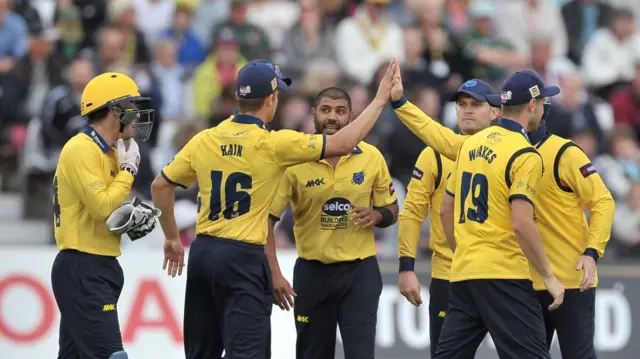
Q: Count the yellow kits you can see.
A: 6